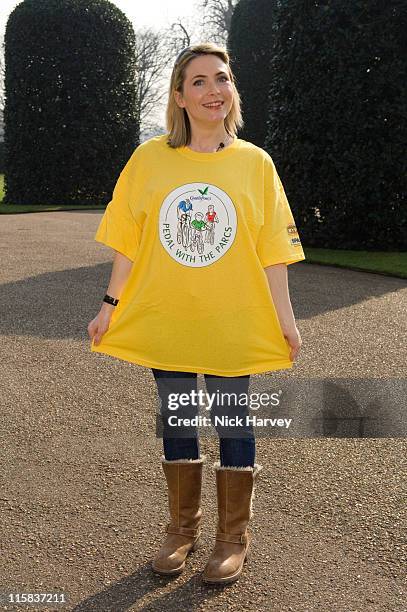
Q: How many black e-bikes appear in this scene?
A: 0